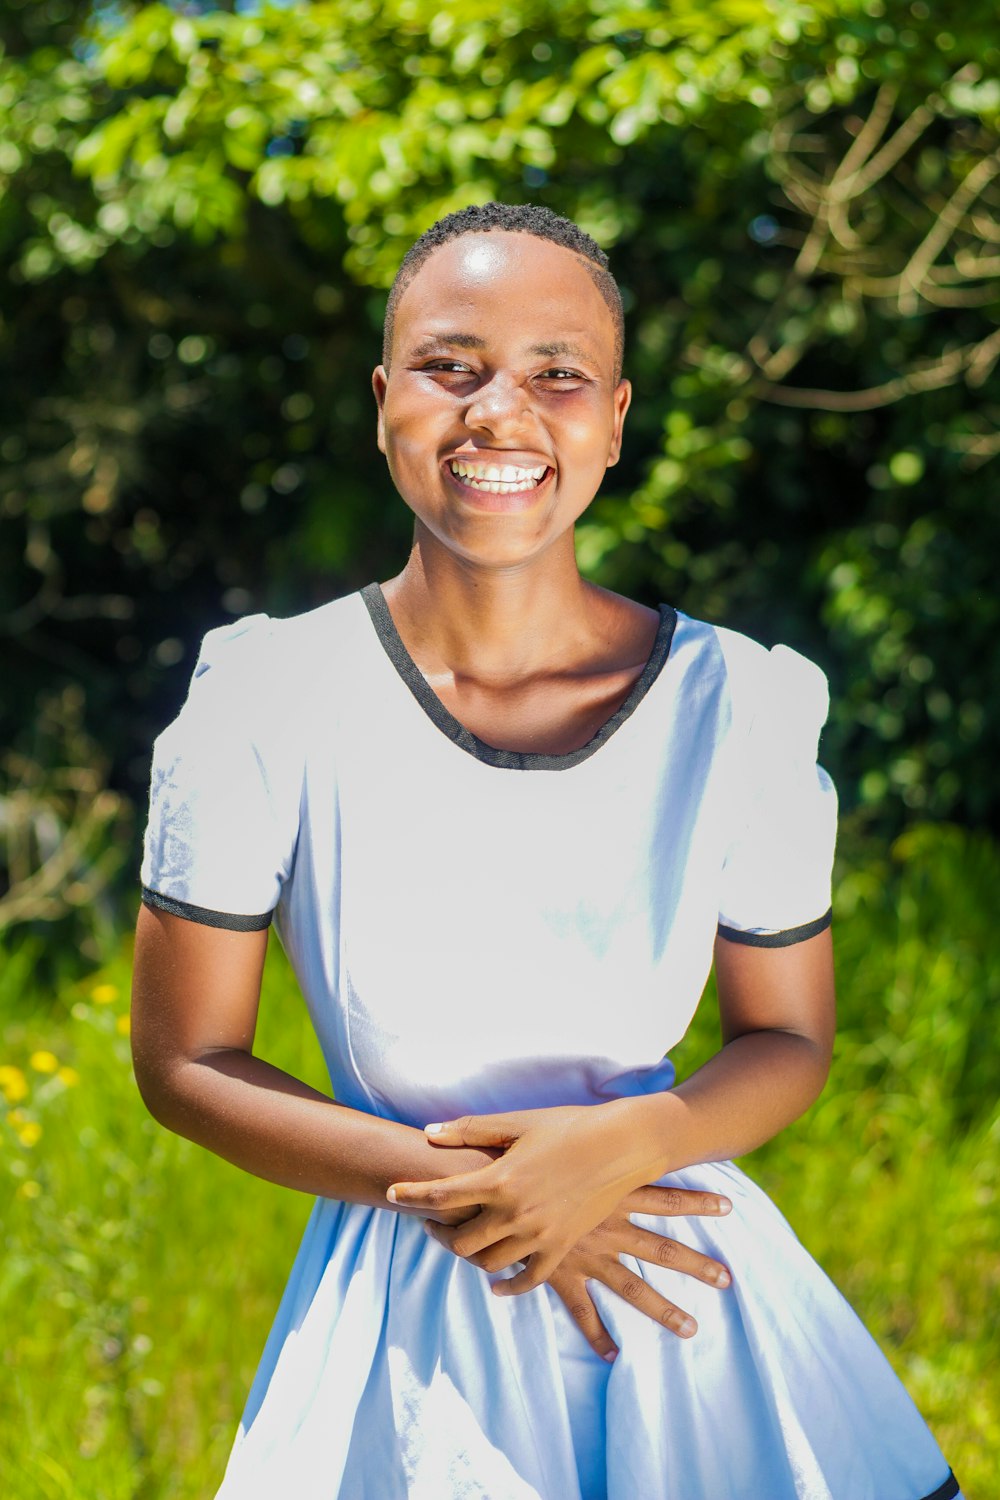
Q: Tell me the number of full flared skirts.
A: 1